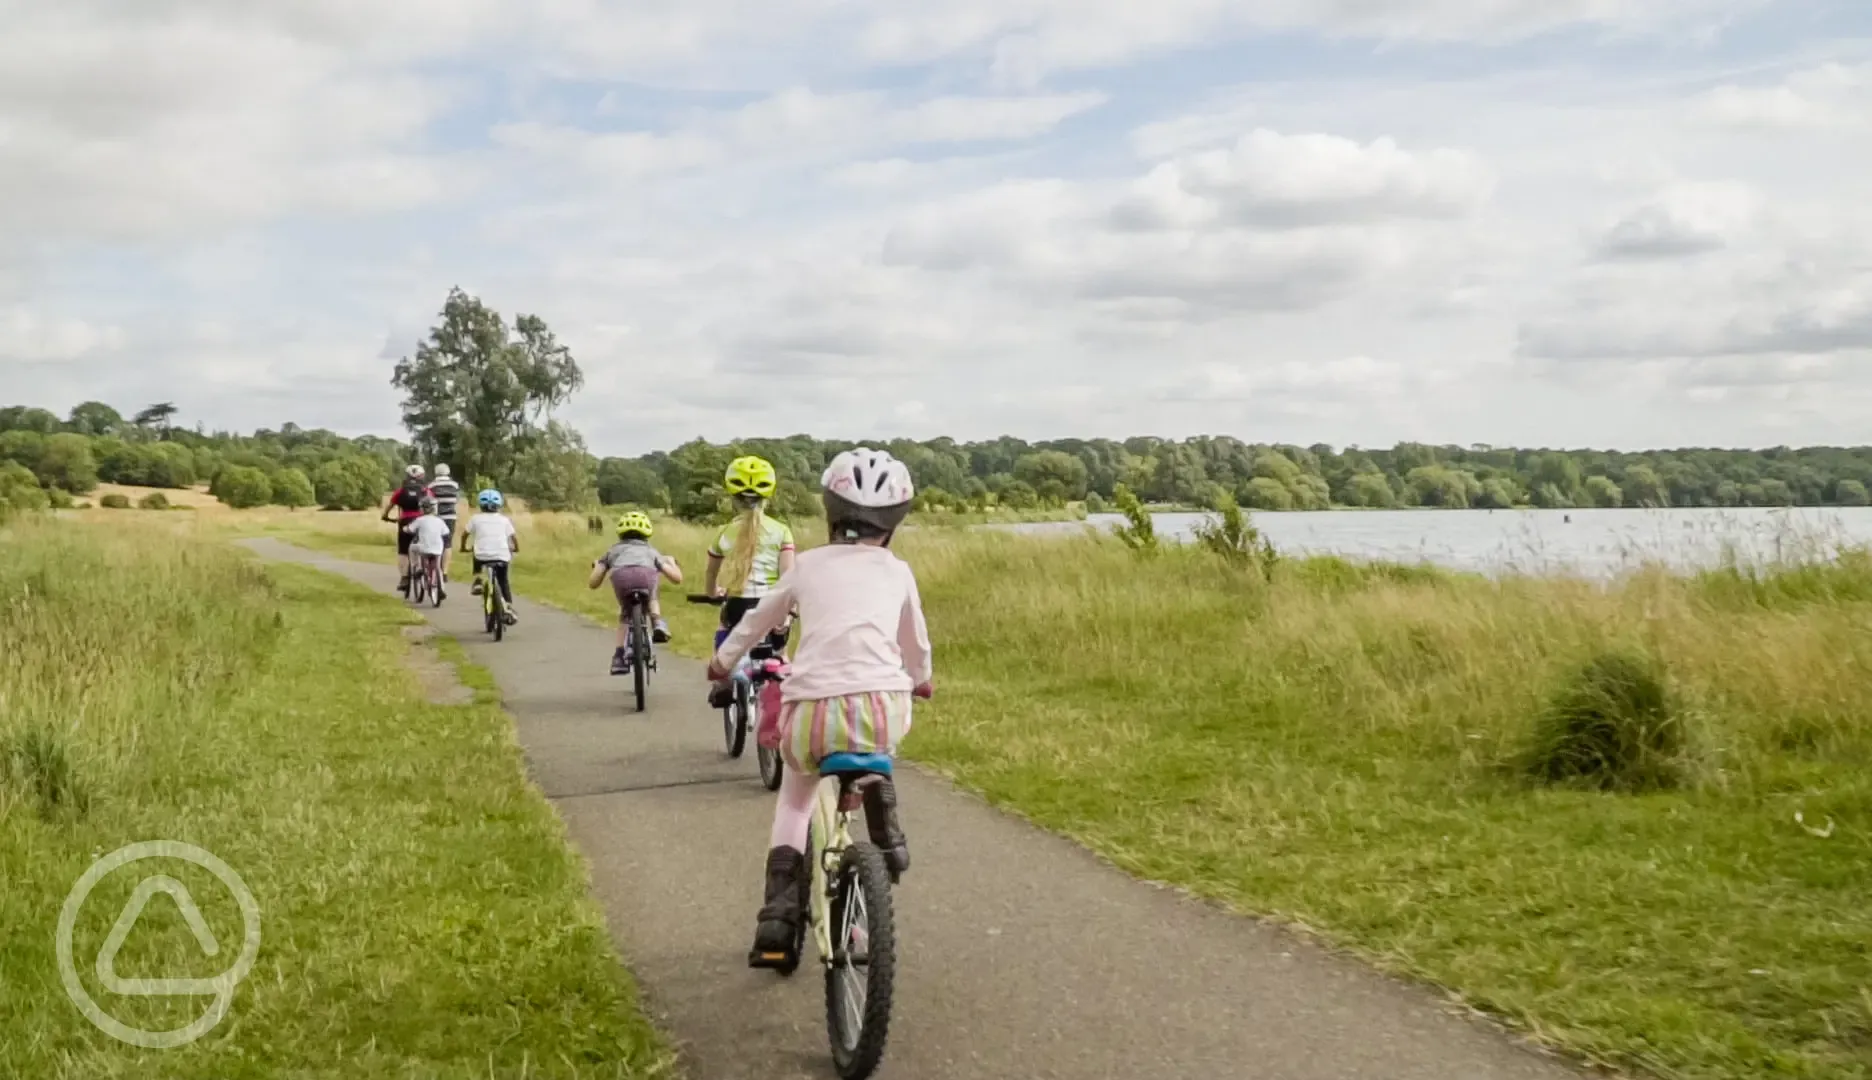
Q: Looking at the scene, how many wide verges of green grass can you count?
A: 2